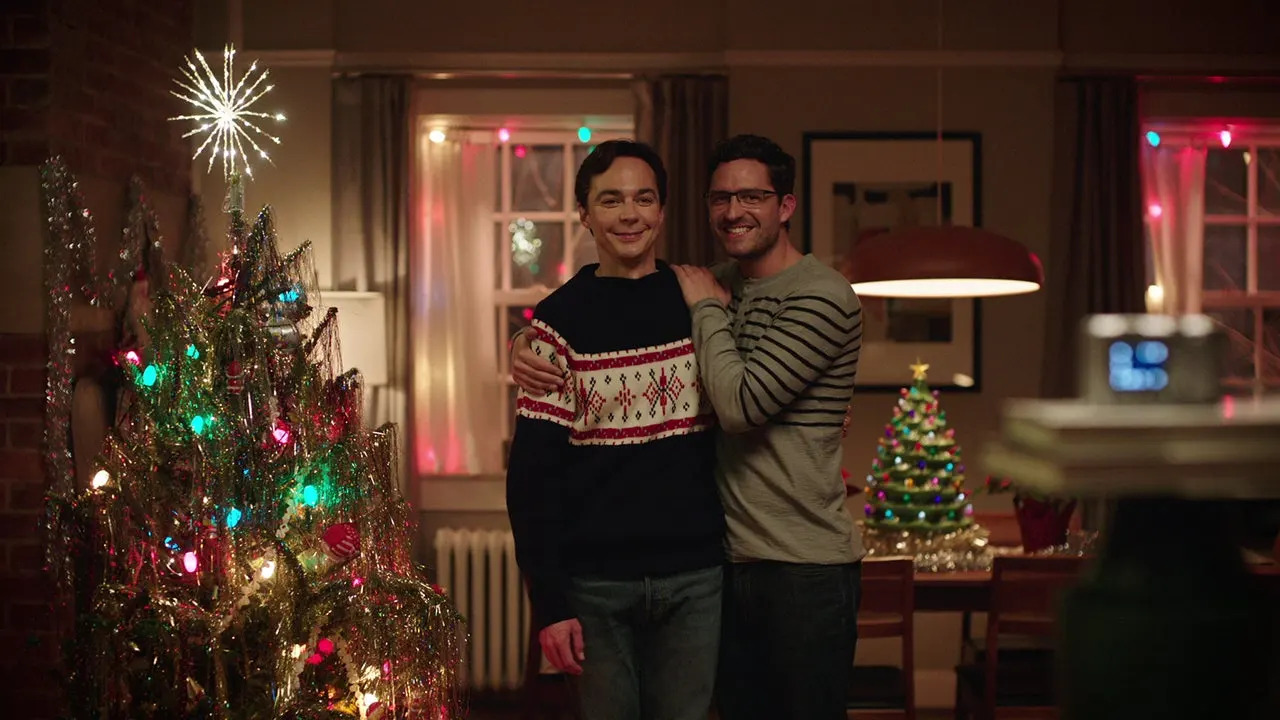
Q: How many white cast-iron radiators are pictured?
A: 1